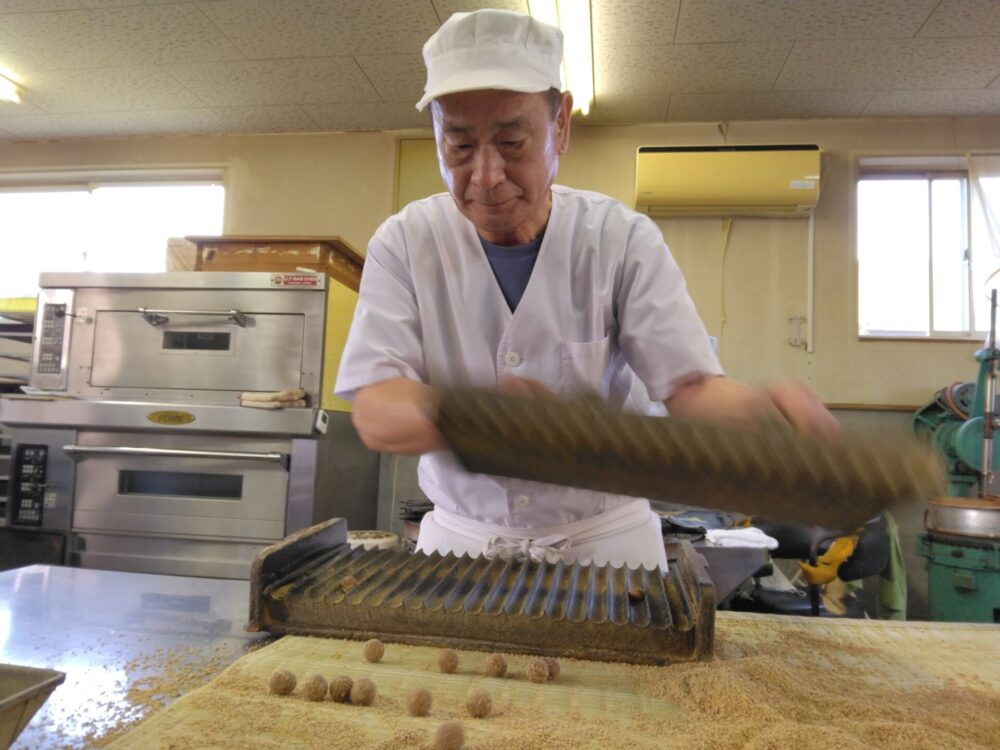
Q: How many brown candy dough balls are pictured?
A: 14